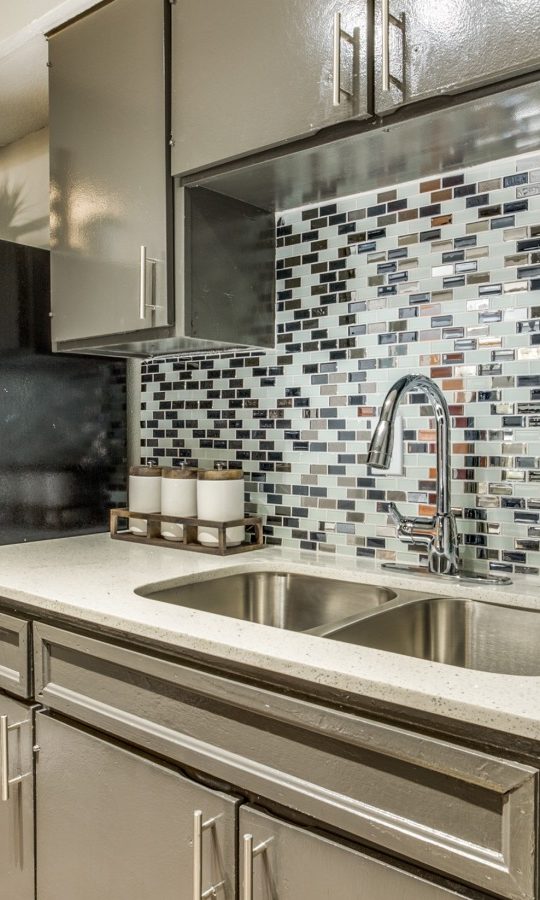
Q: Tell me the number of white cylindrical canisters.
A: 3